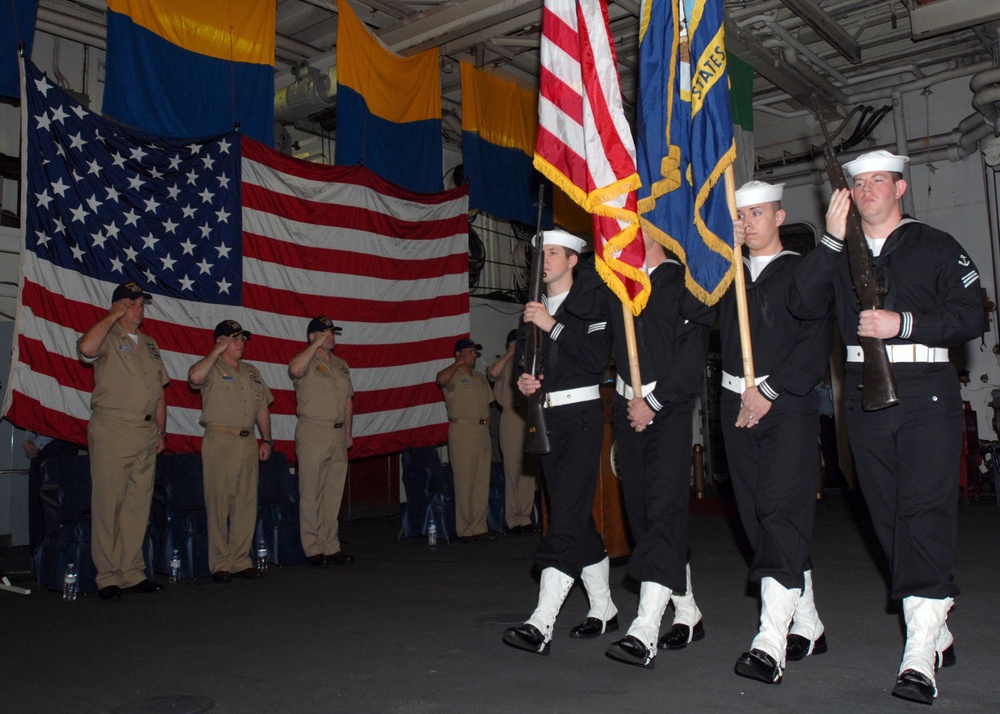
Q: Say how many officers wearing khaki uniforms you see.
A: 5